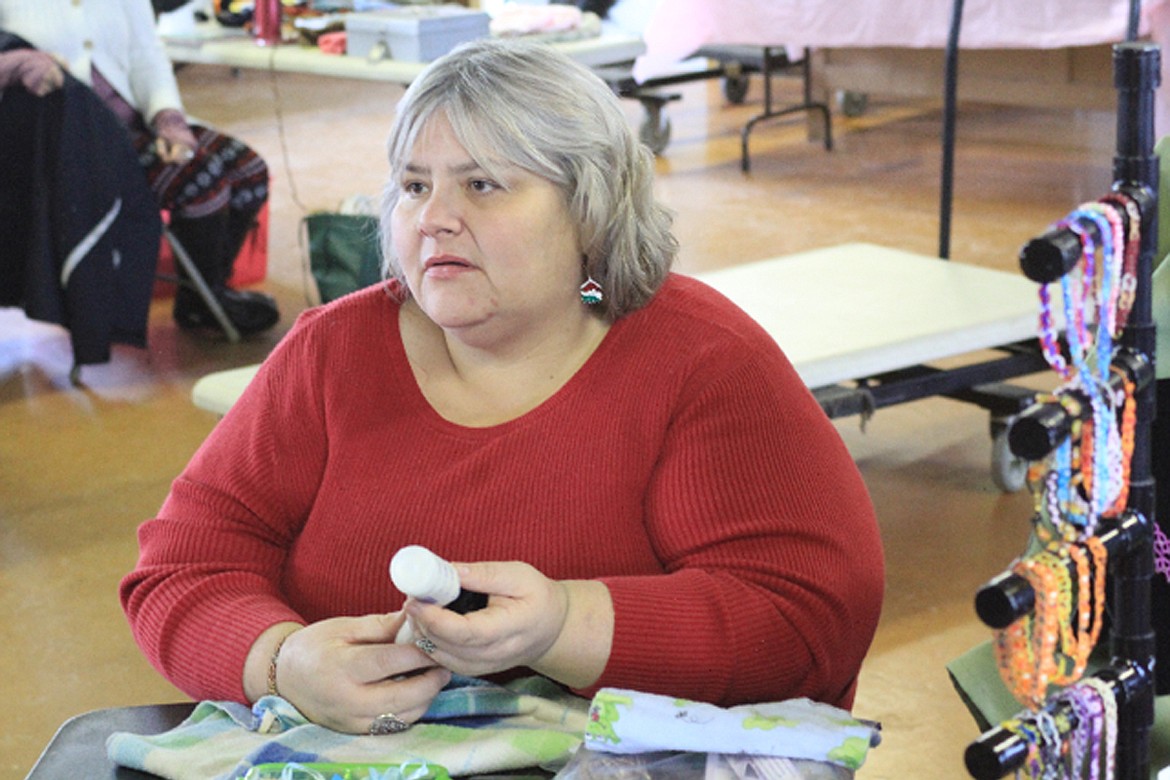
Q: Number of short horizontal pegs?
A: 4